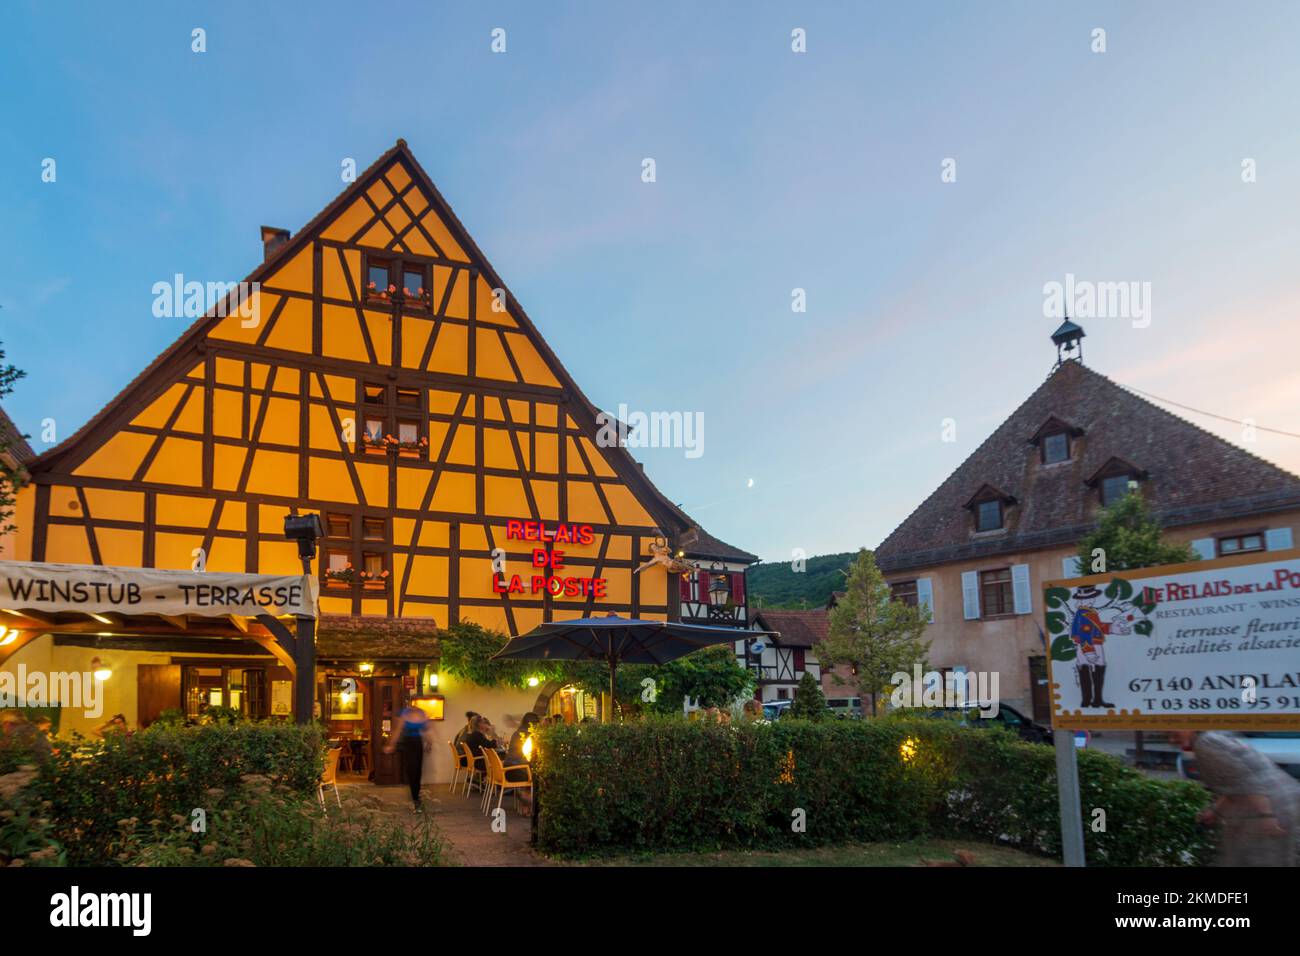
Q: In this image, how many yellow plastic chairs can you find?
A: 5